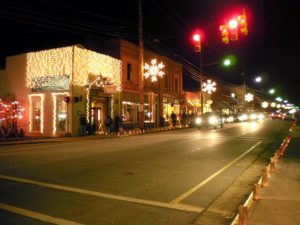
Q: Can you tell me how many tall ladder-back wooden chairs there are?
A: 0